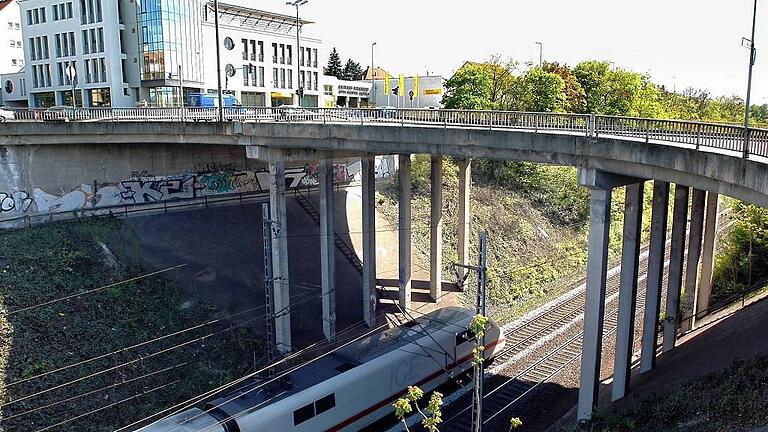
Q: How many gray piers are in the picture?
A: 12